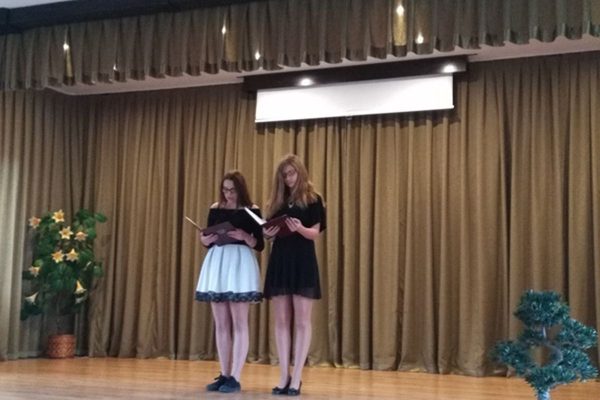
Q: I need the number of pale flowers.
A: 9